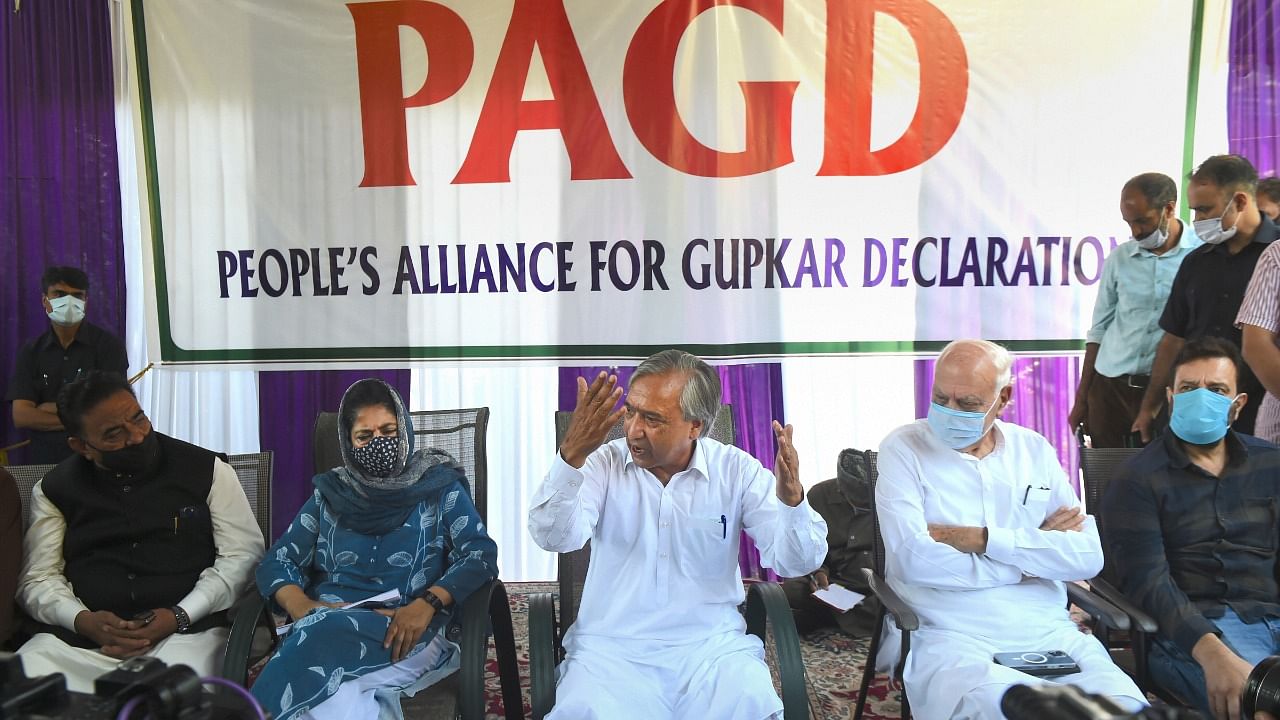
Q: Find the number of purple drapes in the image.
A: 5